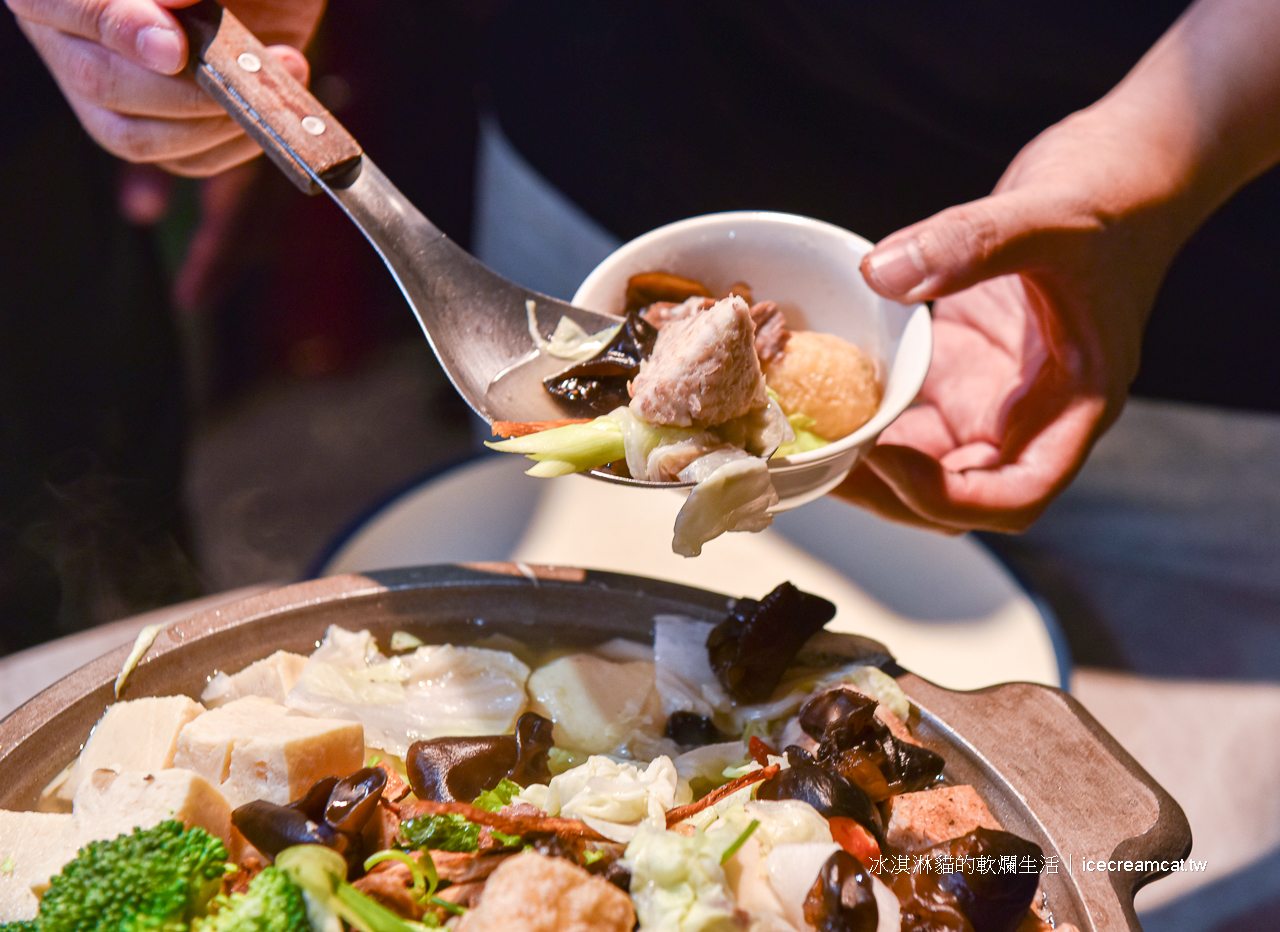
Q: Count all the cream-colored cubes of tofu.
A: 5